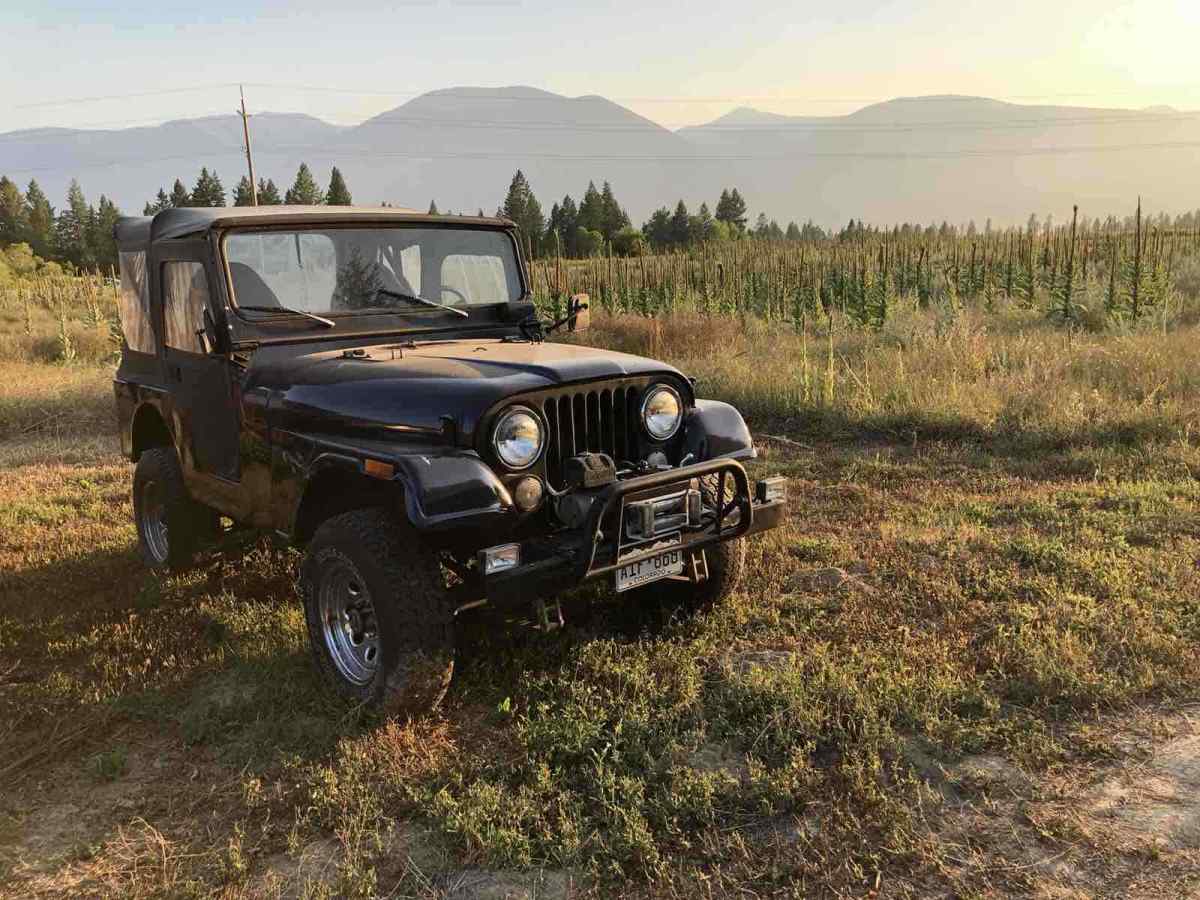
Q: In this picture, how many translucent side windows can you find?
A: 2